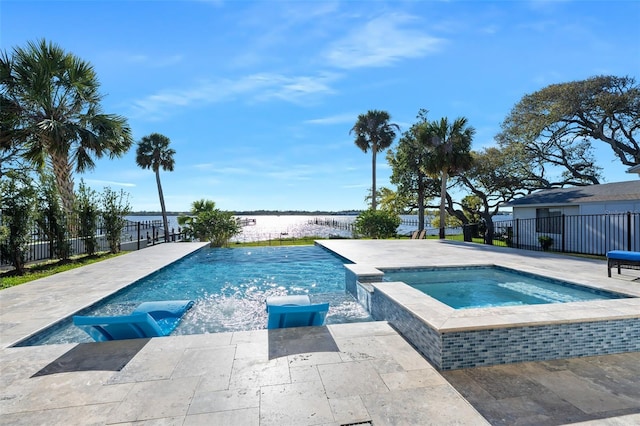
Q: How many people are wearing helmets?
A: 0